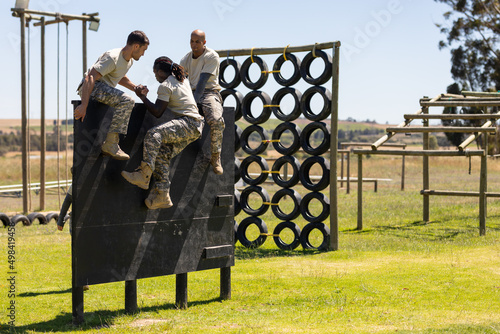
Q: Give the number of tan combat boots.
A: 4